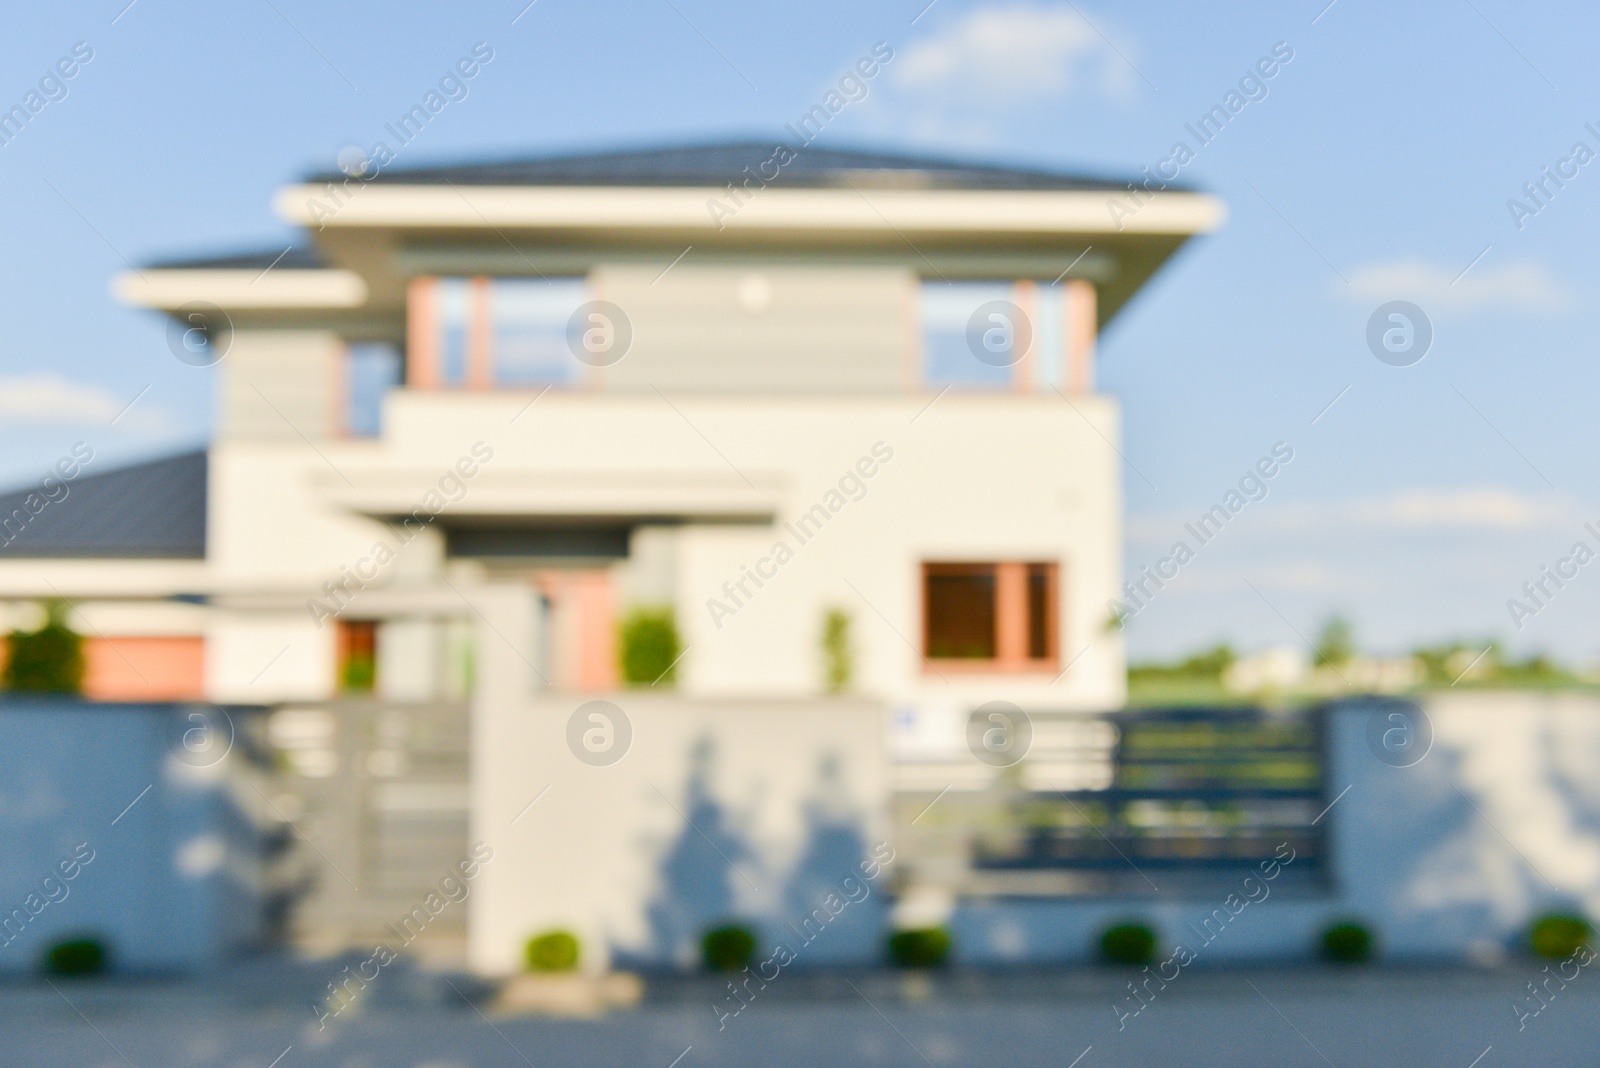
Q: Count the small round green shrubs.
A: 7